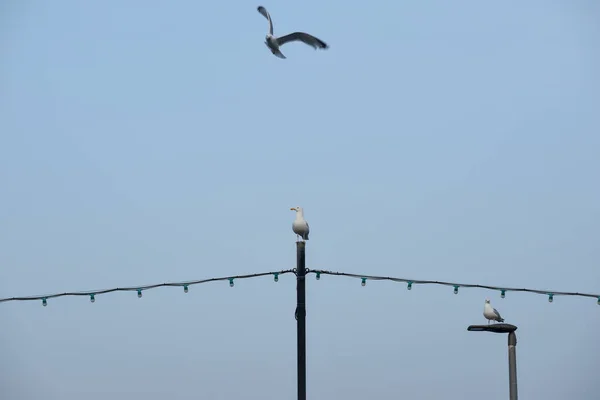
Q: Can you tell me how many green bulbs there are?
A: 13